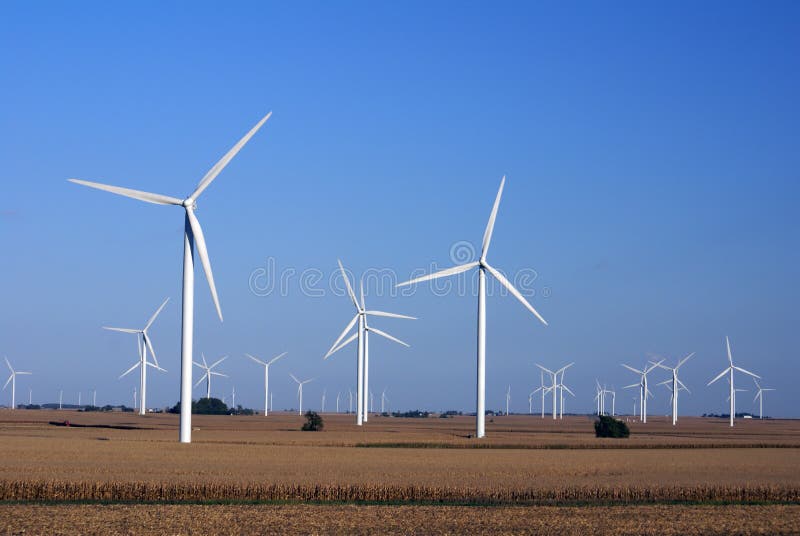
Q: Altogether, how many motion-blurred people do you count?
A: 0